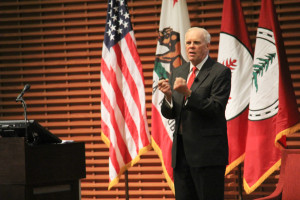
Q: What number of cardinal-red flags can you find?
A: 2